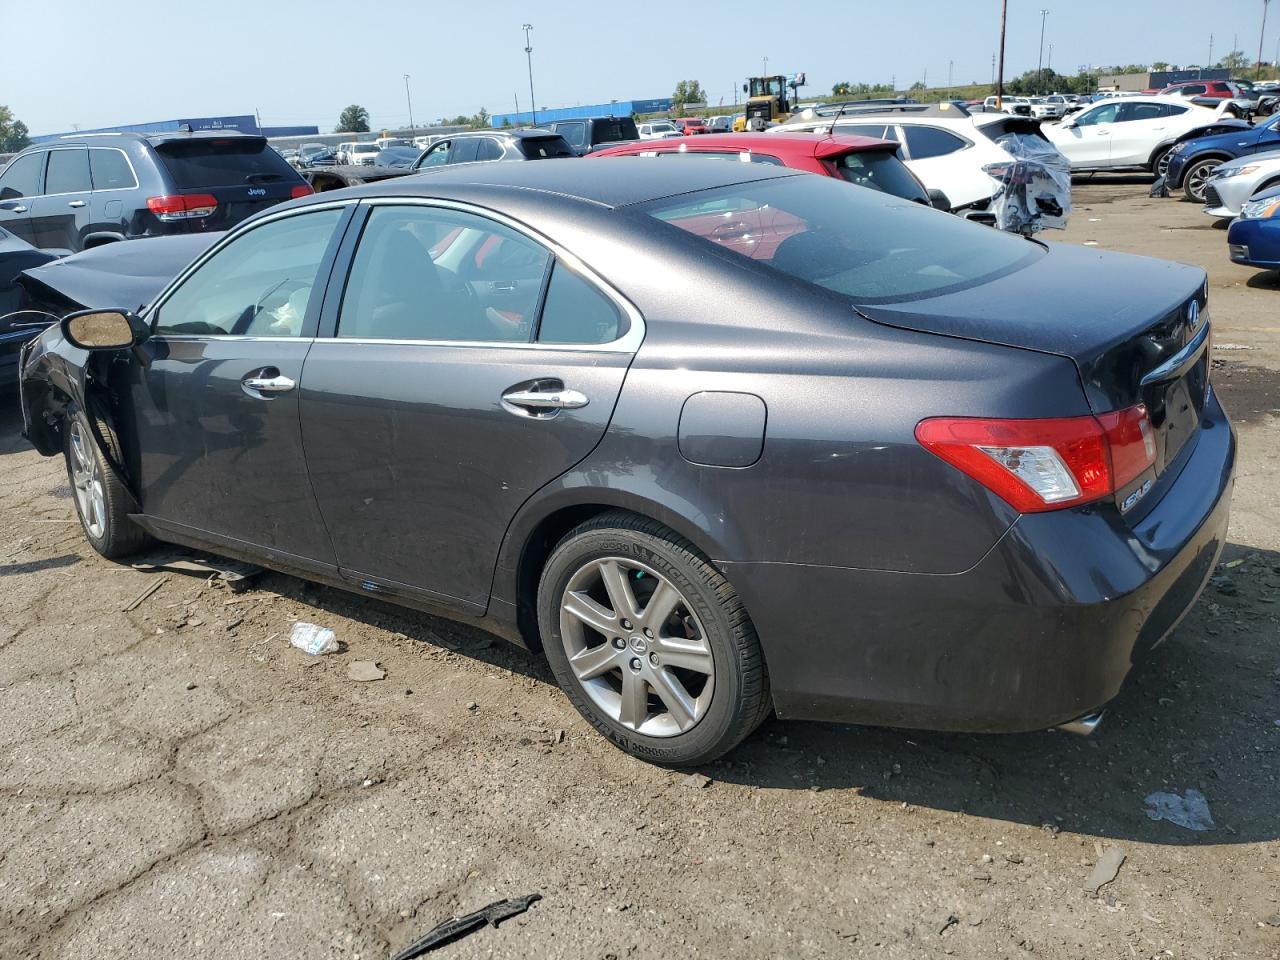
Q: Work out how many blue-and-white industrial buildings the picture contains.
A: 2